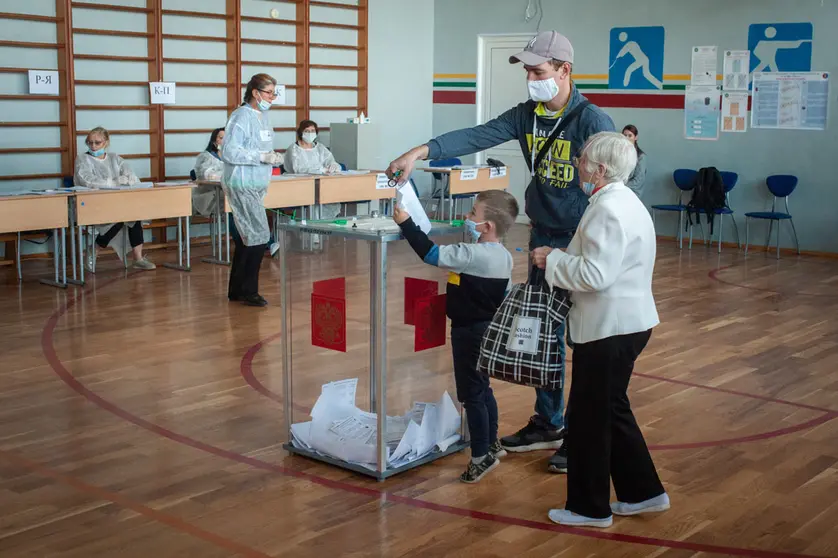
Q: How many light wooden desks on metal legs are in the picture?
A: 5